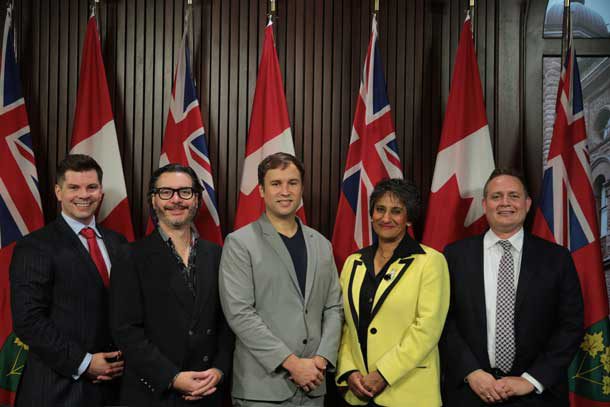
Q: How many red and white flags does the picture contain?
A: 3